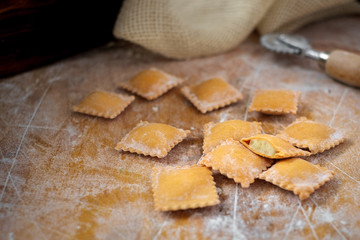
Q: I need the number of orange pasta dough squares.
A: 11